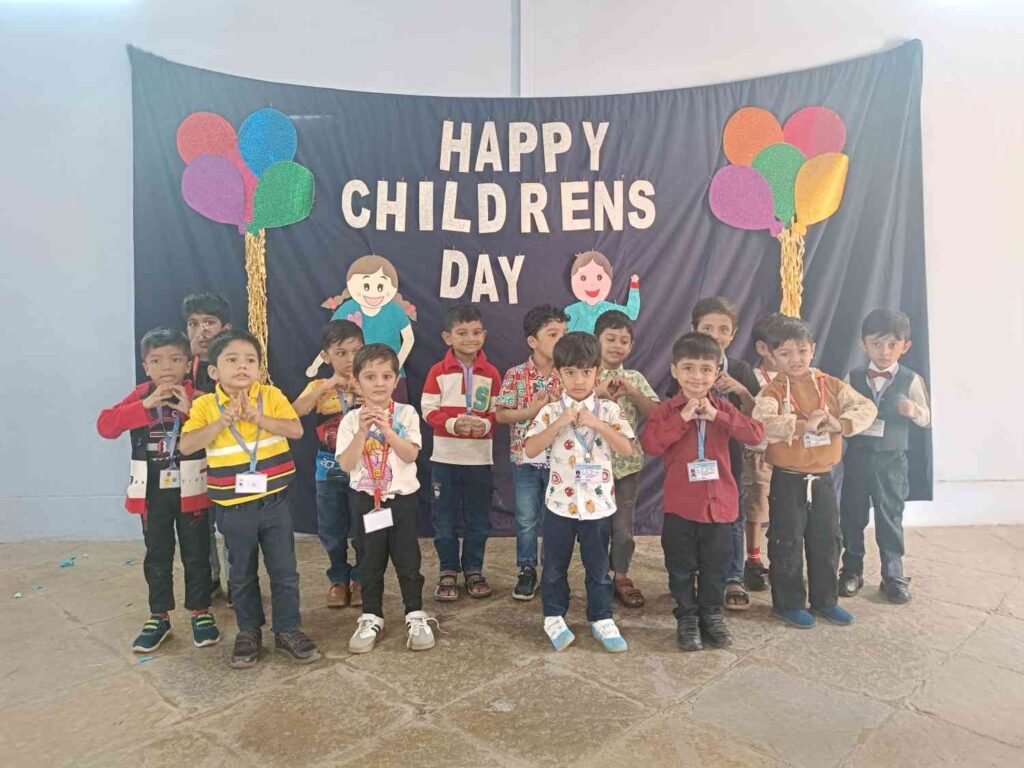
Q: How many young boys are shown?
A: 14